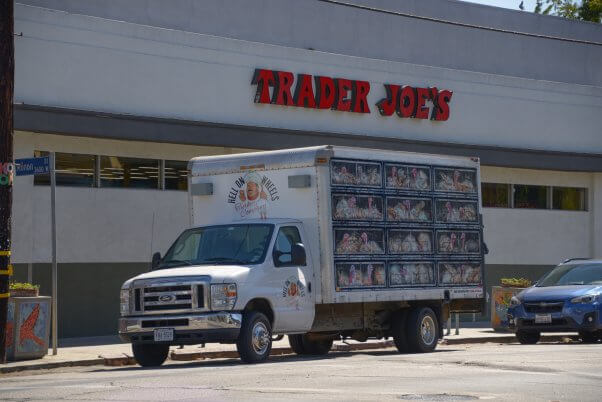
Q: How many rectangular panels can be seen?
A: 12